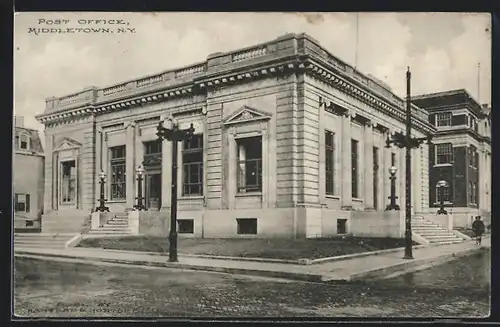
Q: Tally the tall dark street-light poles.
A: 2